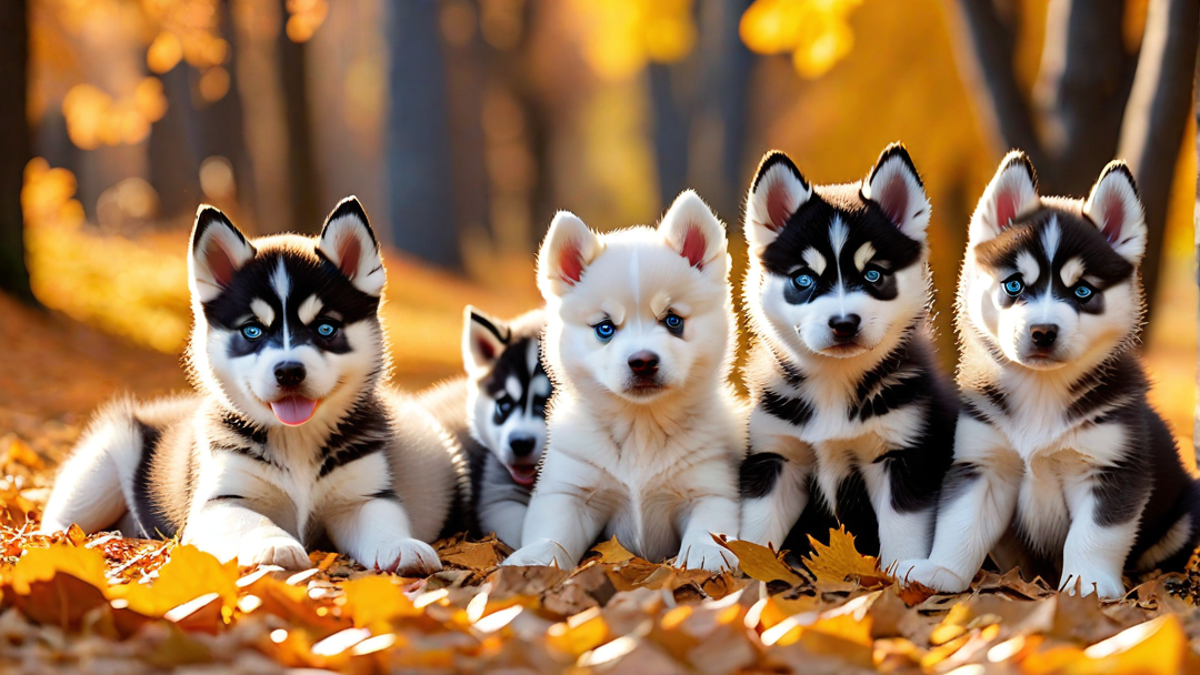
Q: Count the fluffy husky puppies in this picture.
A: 5